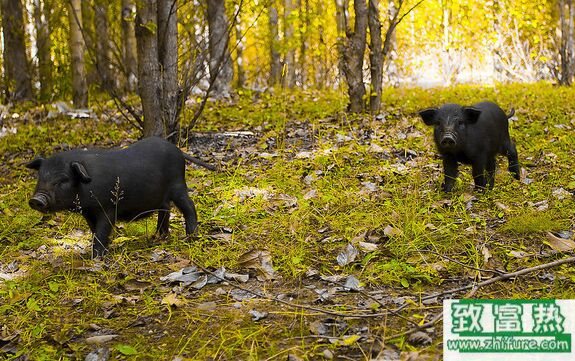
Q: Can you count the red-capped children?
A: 0